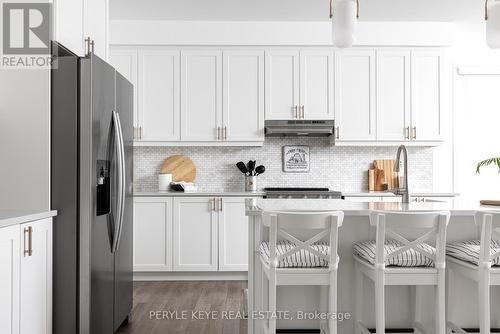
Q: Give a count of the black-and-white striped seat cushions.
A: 3